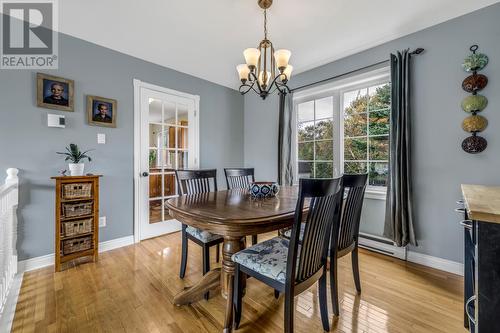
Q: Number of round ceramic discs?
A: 5